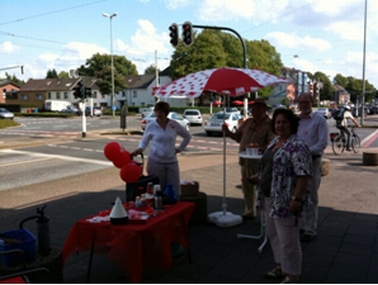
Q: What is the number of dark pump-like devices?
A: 1